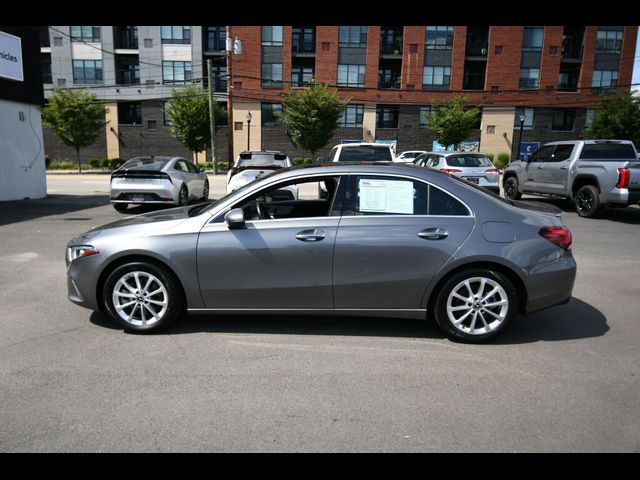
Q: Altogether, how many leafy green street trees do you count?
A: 5